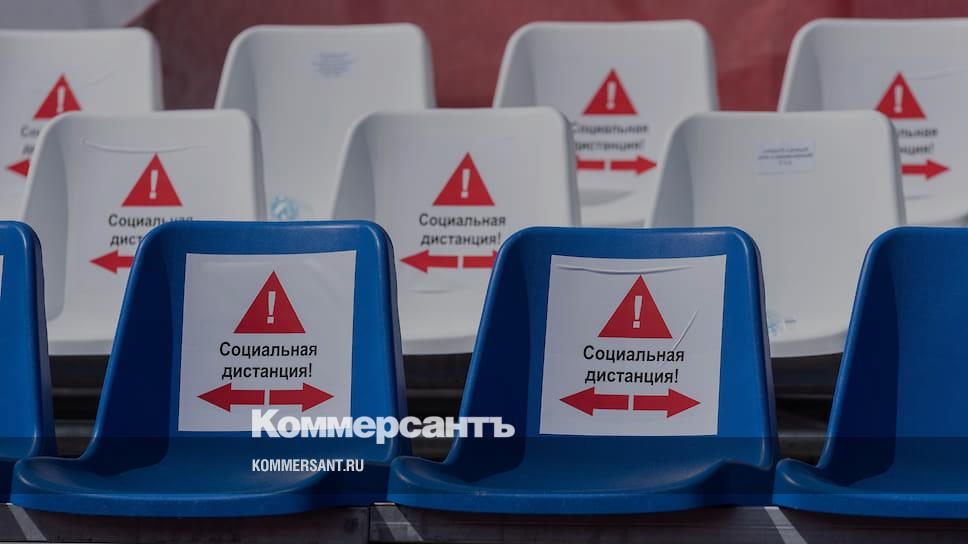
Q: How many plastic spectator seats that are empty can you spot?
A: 11